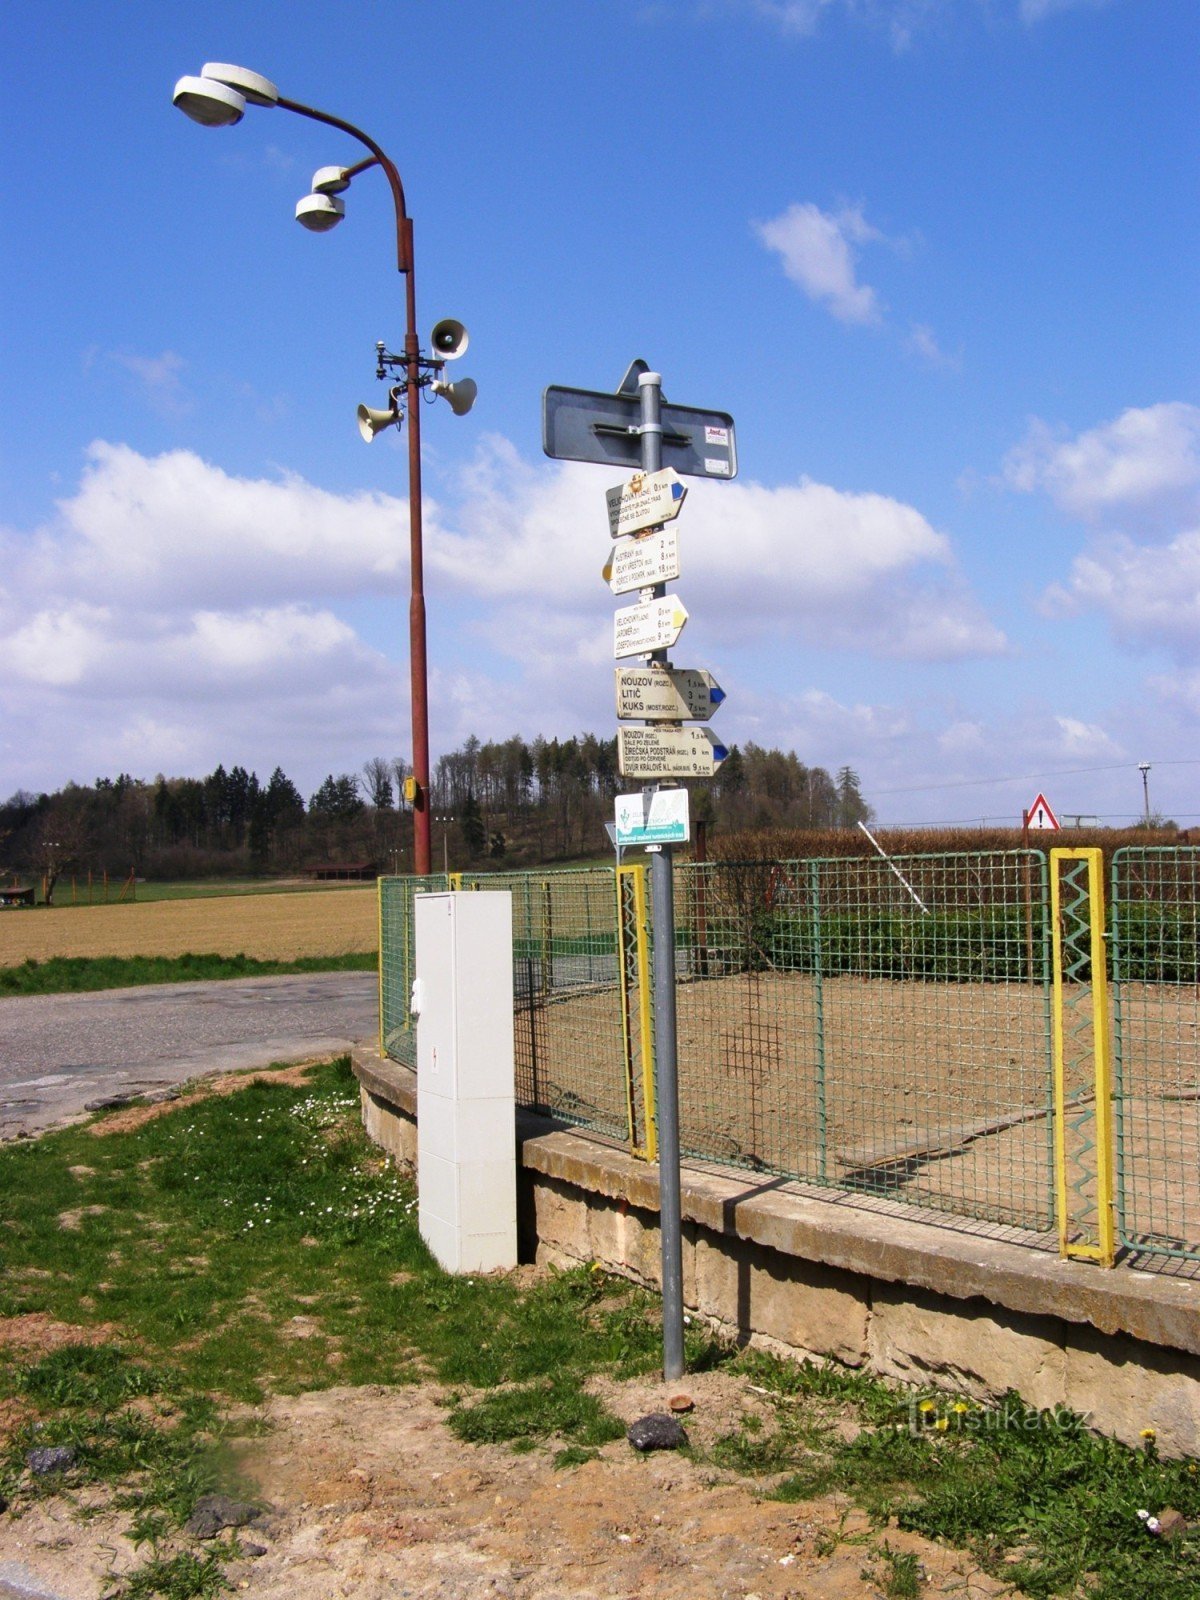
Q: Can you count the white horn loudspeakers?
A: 3